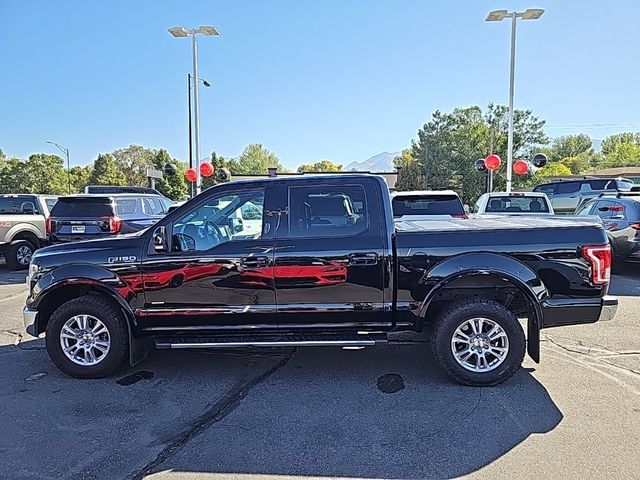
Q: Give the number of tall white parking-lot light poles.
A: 2